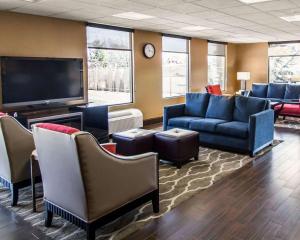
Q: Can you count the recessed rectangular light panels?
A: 4